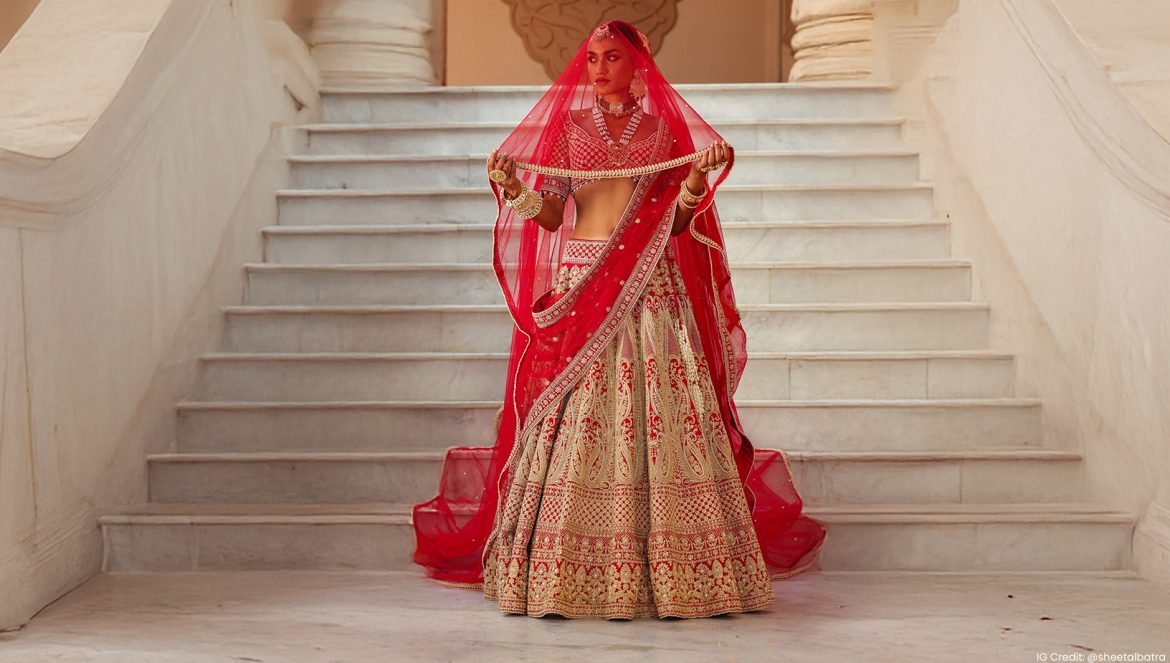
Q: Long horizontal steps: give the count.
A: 11